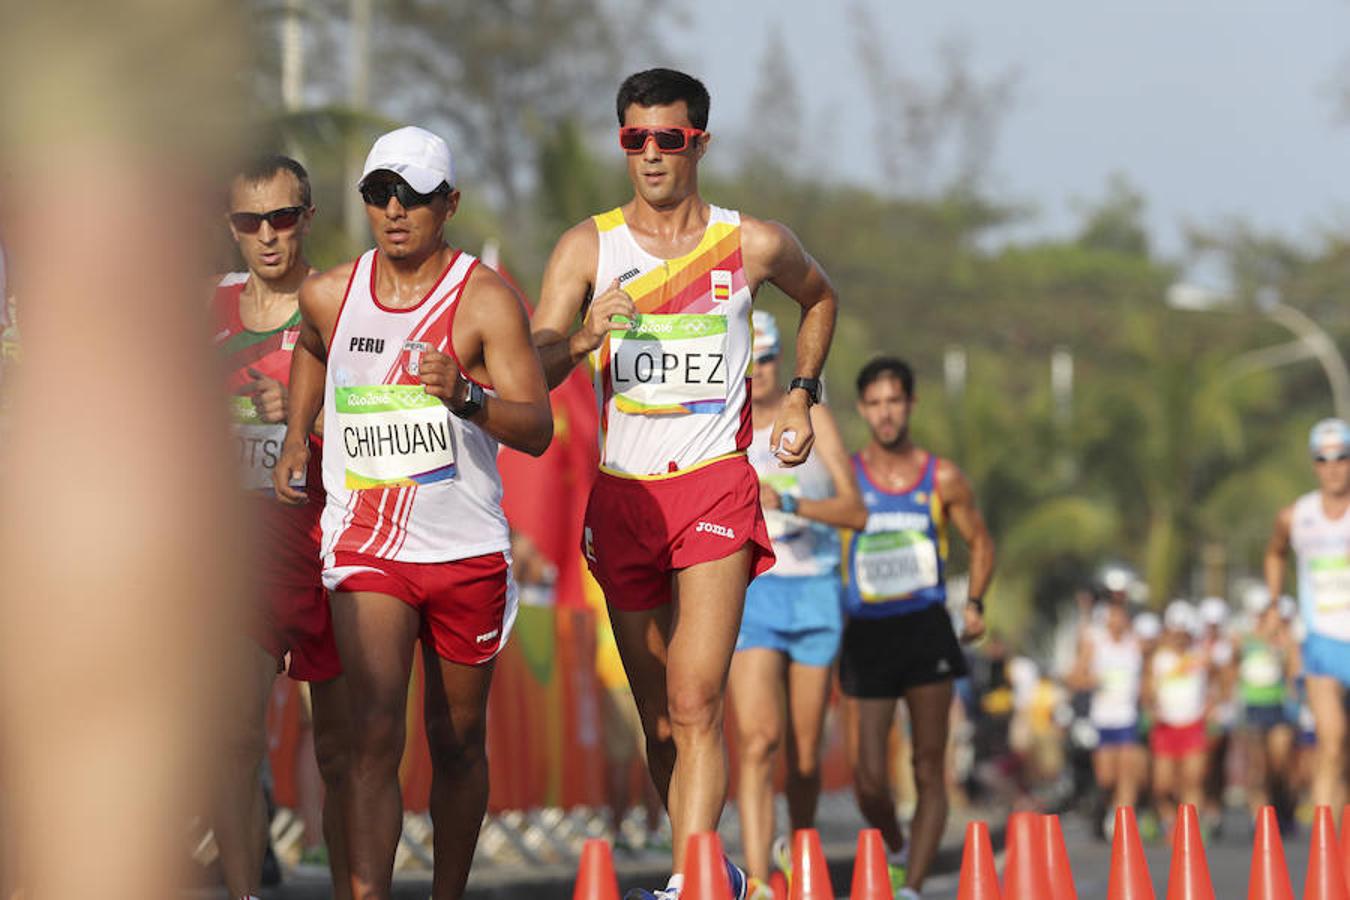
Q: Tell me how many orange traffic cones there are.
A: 12